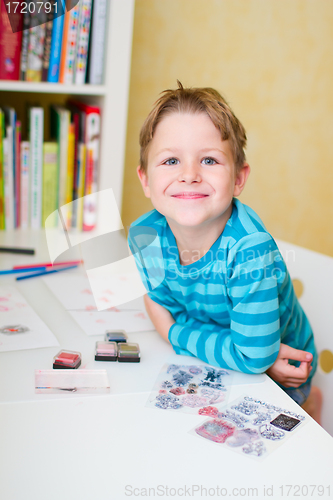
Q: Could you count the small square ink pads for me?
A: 4